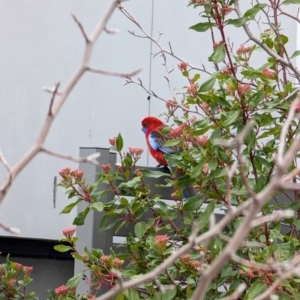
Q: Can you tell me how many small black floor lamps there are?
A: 0